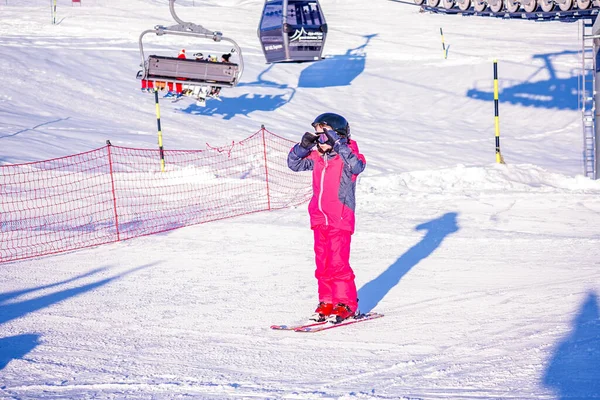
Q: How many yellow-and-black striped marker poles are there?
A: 4